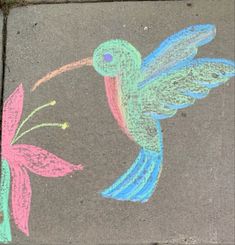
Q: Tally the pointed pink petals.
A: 3